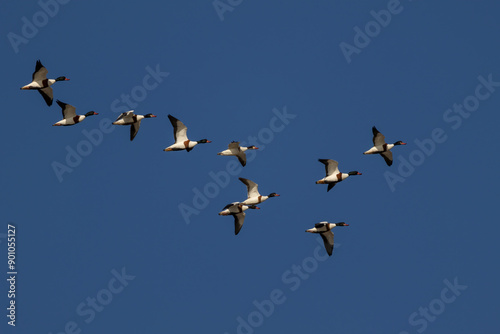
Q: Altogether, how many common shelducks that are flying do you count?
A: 10